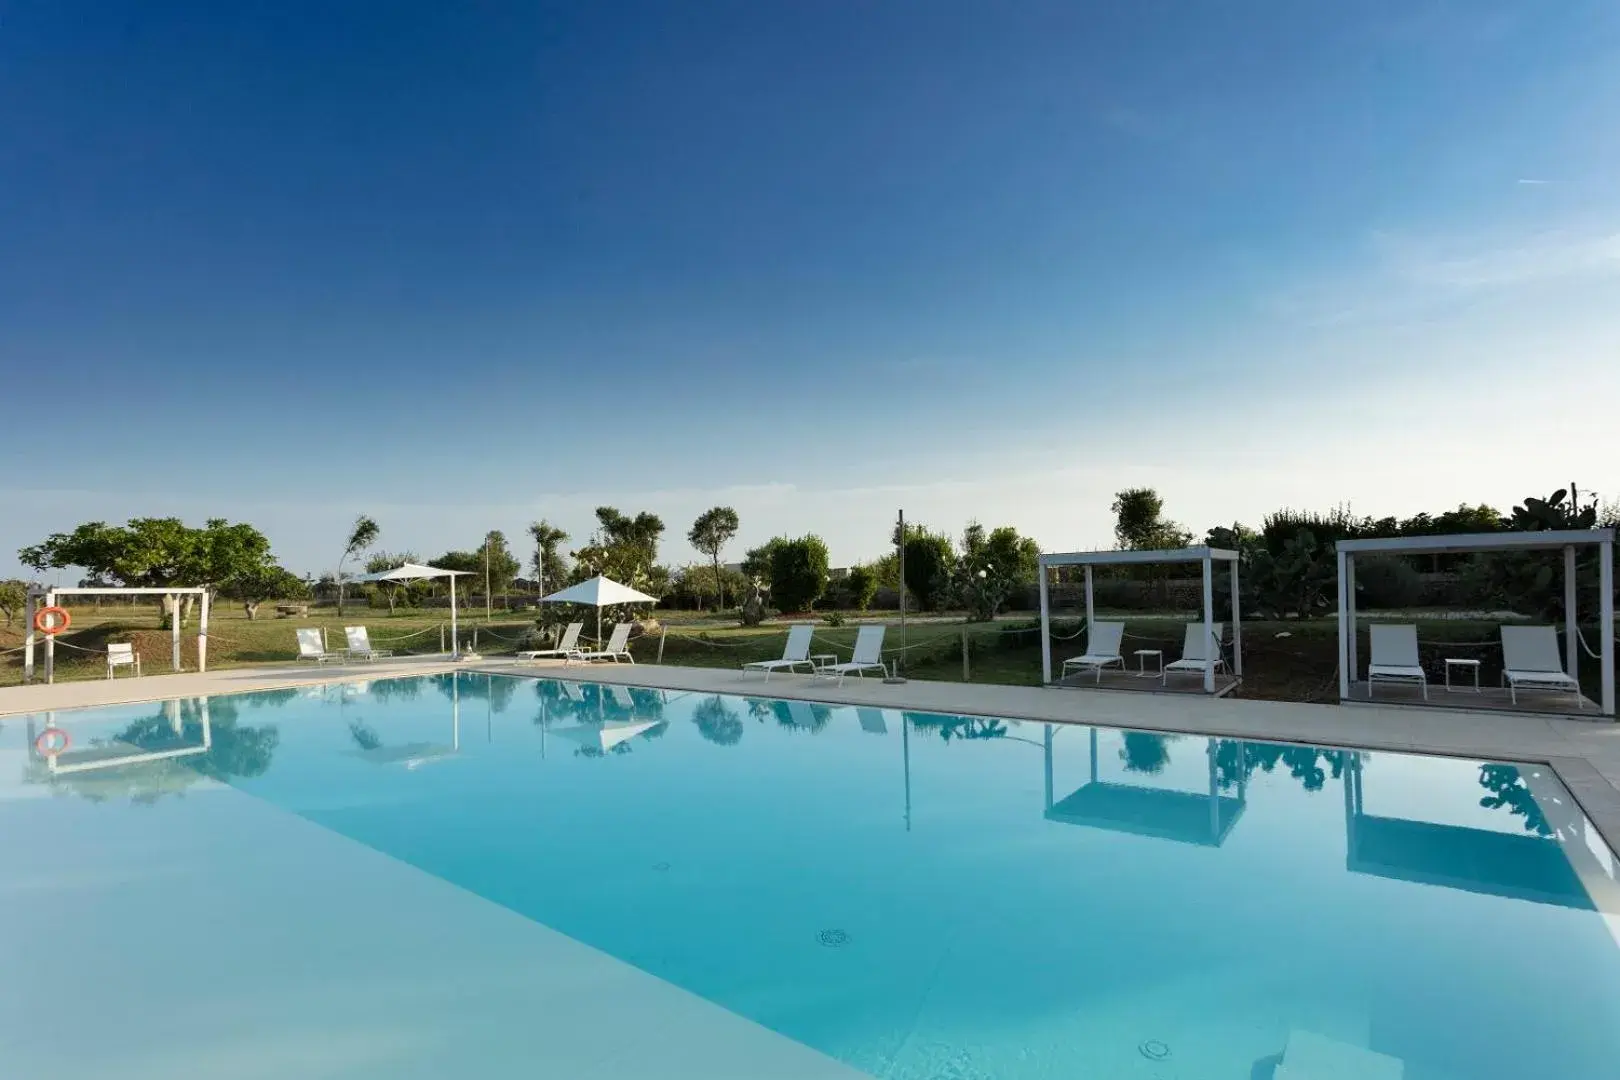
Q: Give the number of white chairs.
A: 11